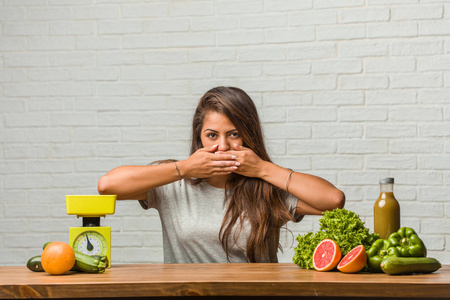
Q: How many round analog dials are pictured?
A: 1